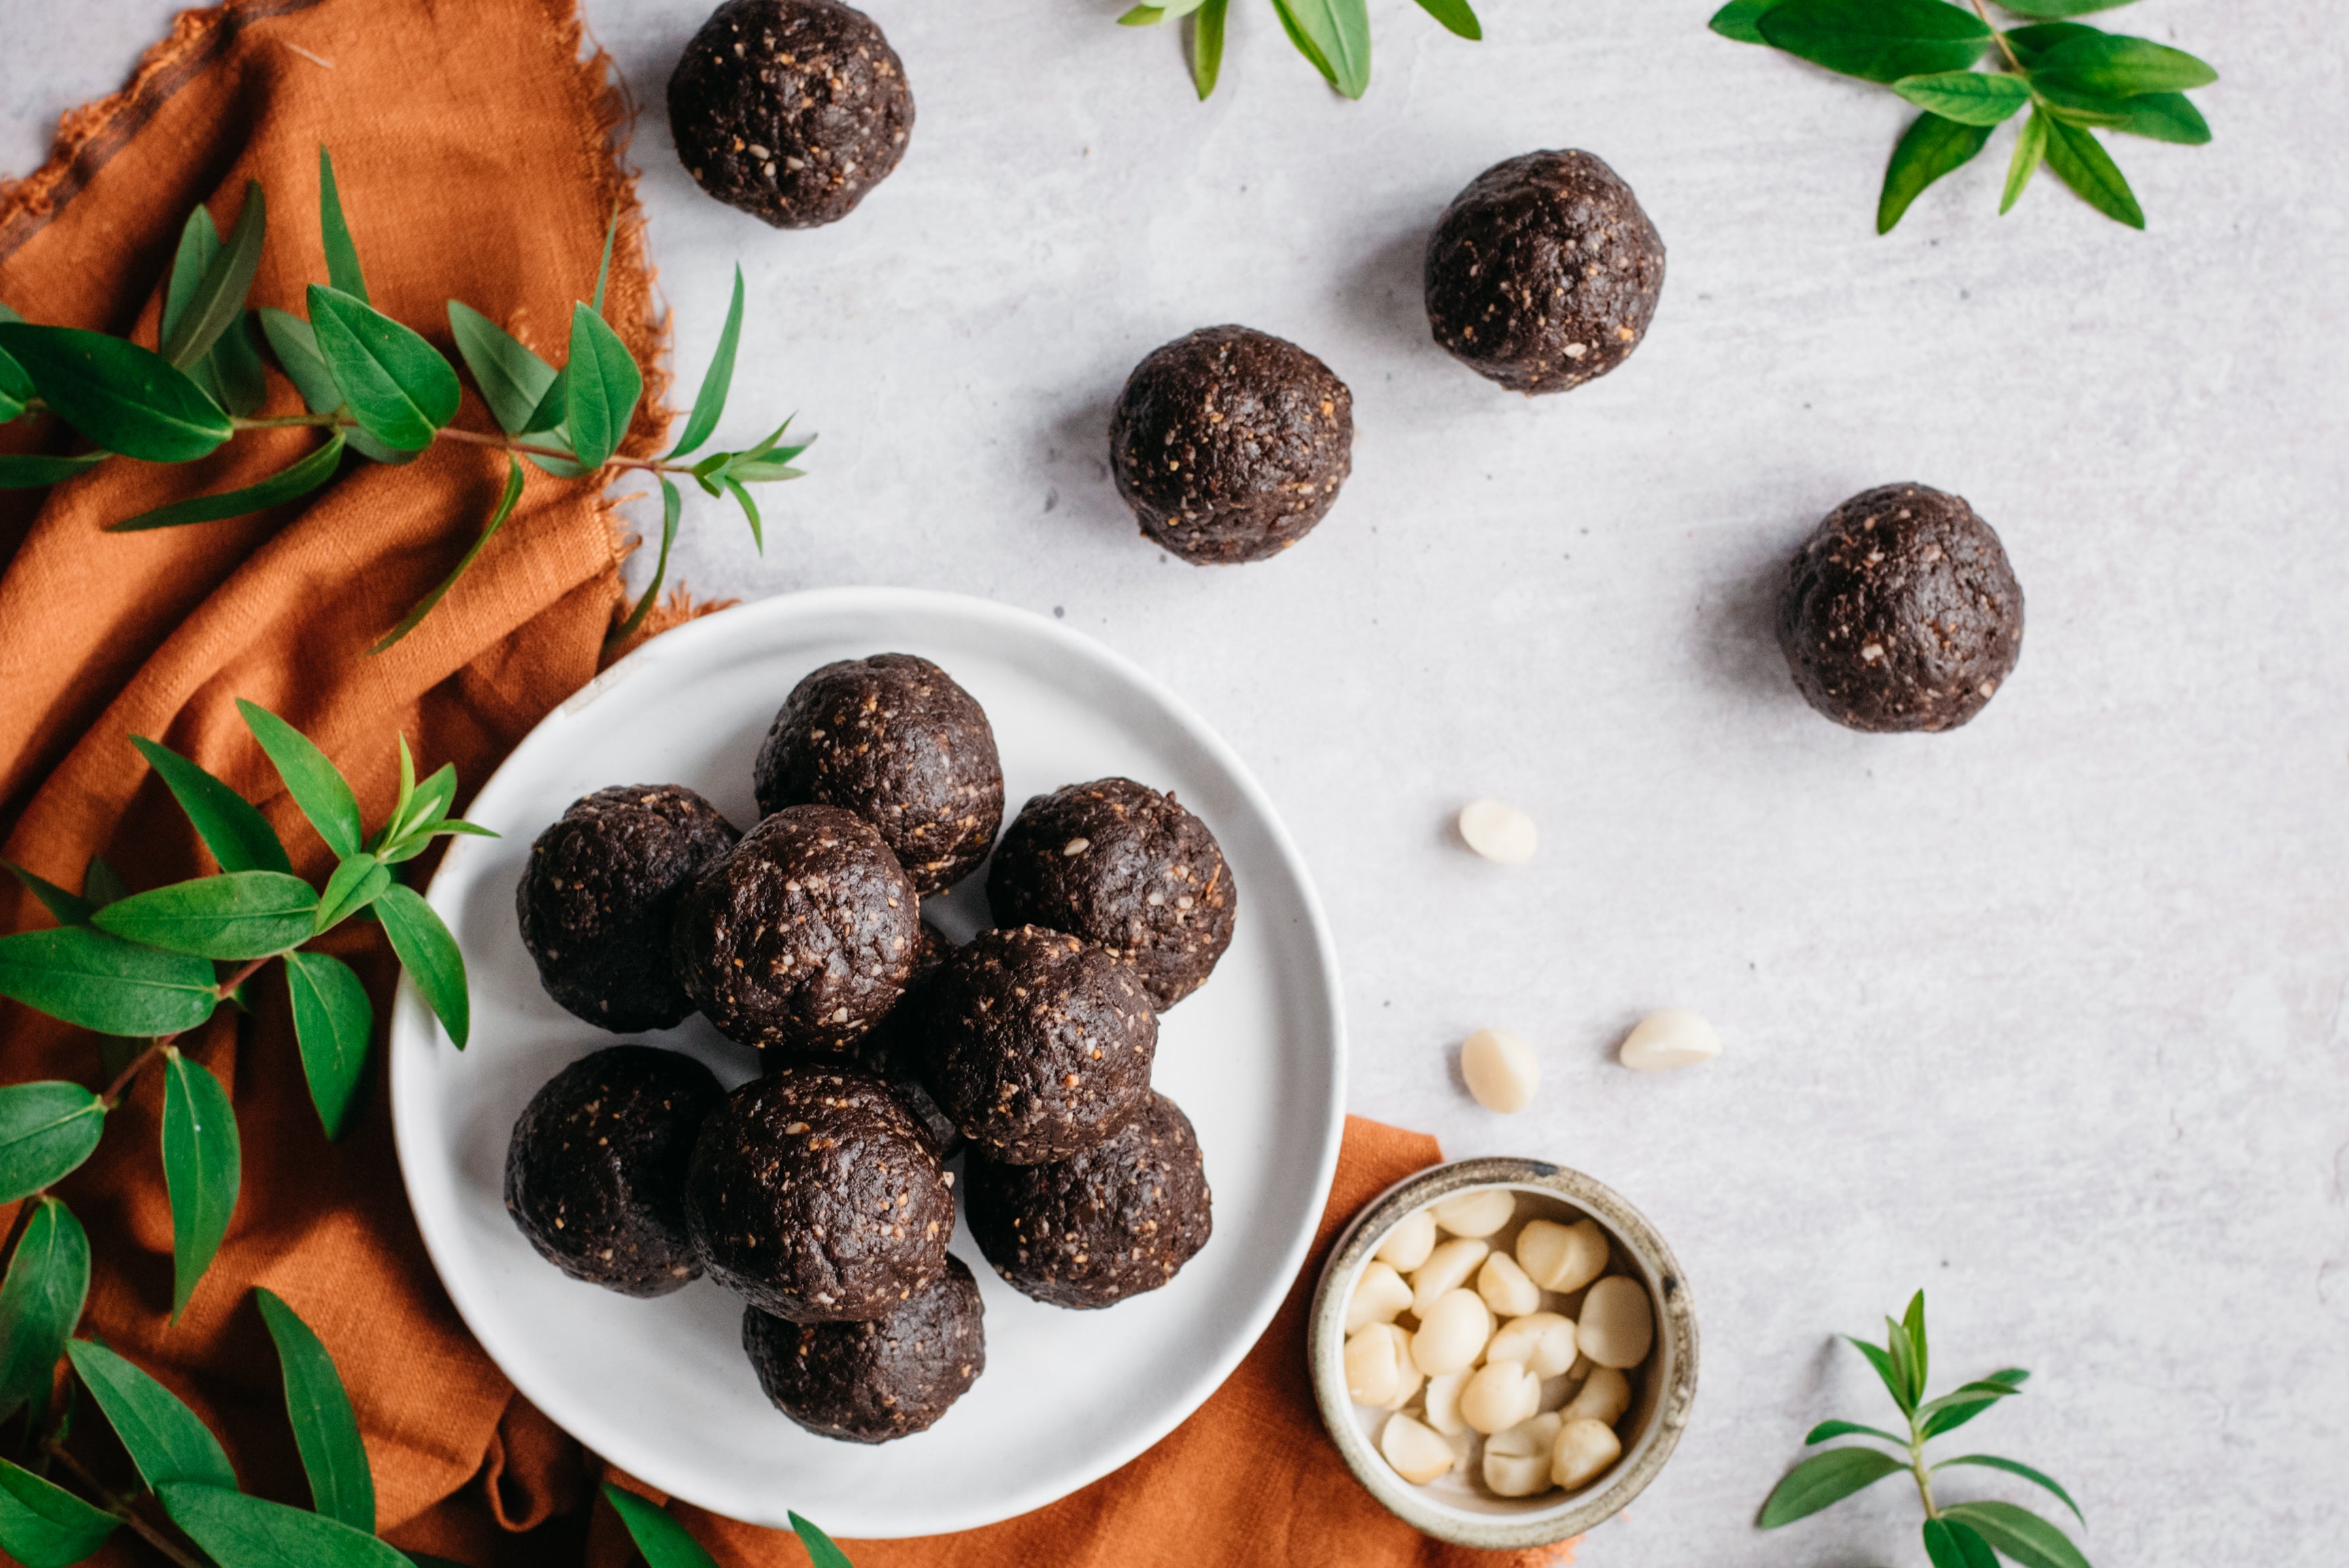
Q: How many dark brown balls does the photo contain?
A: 14